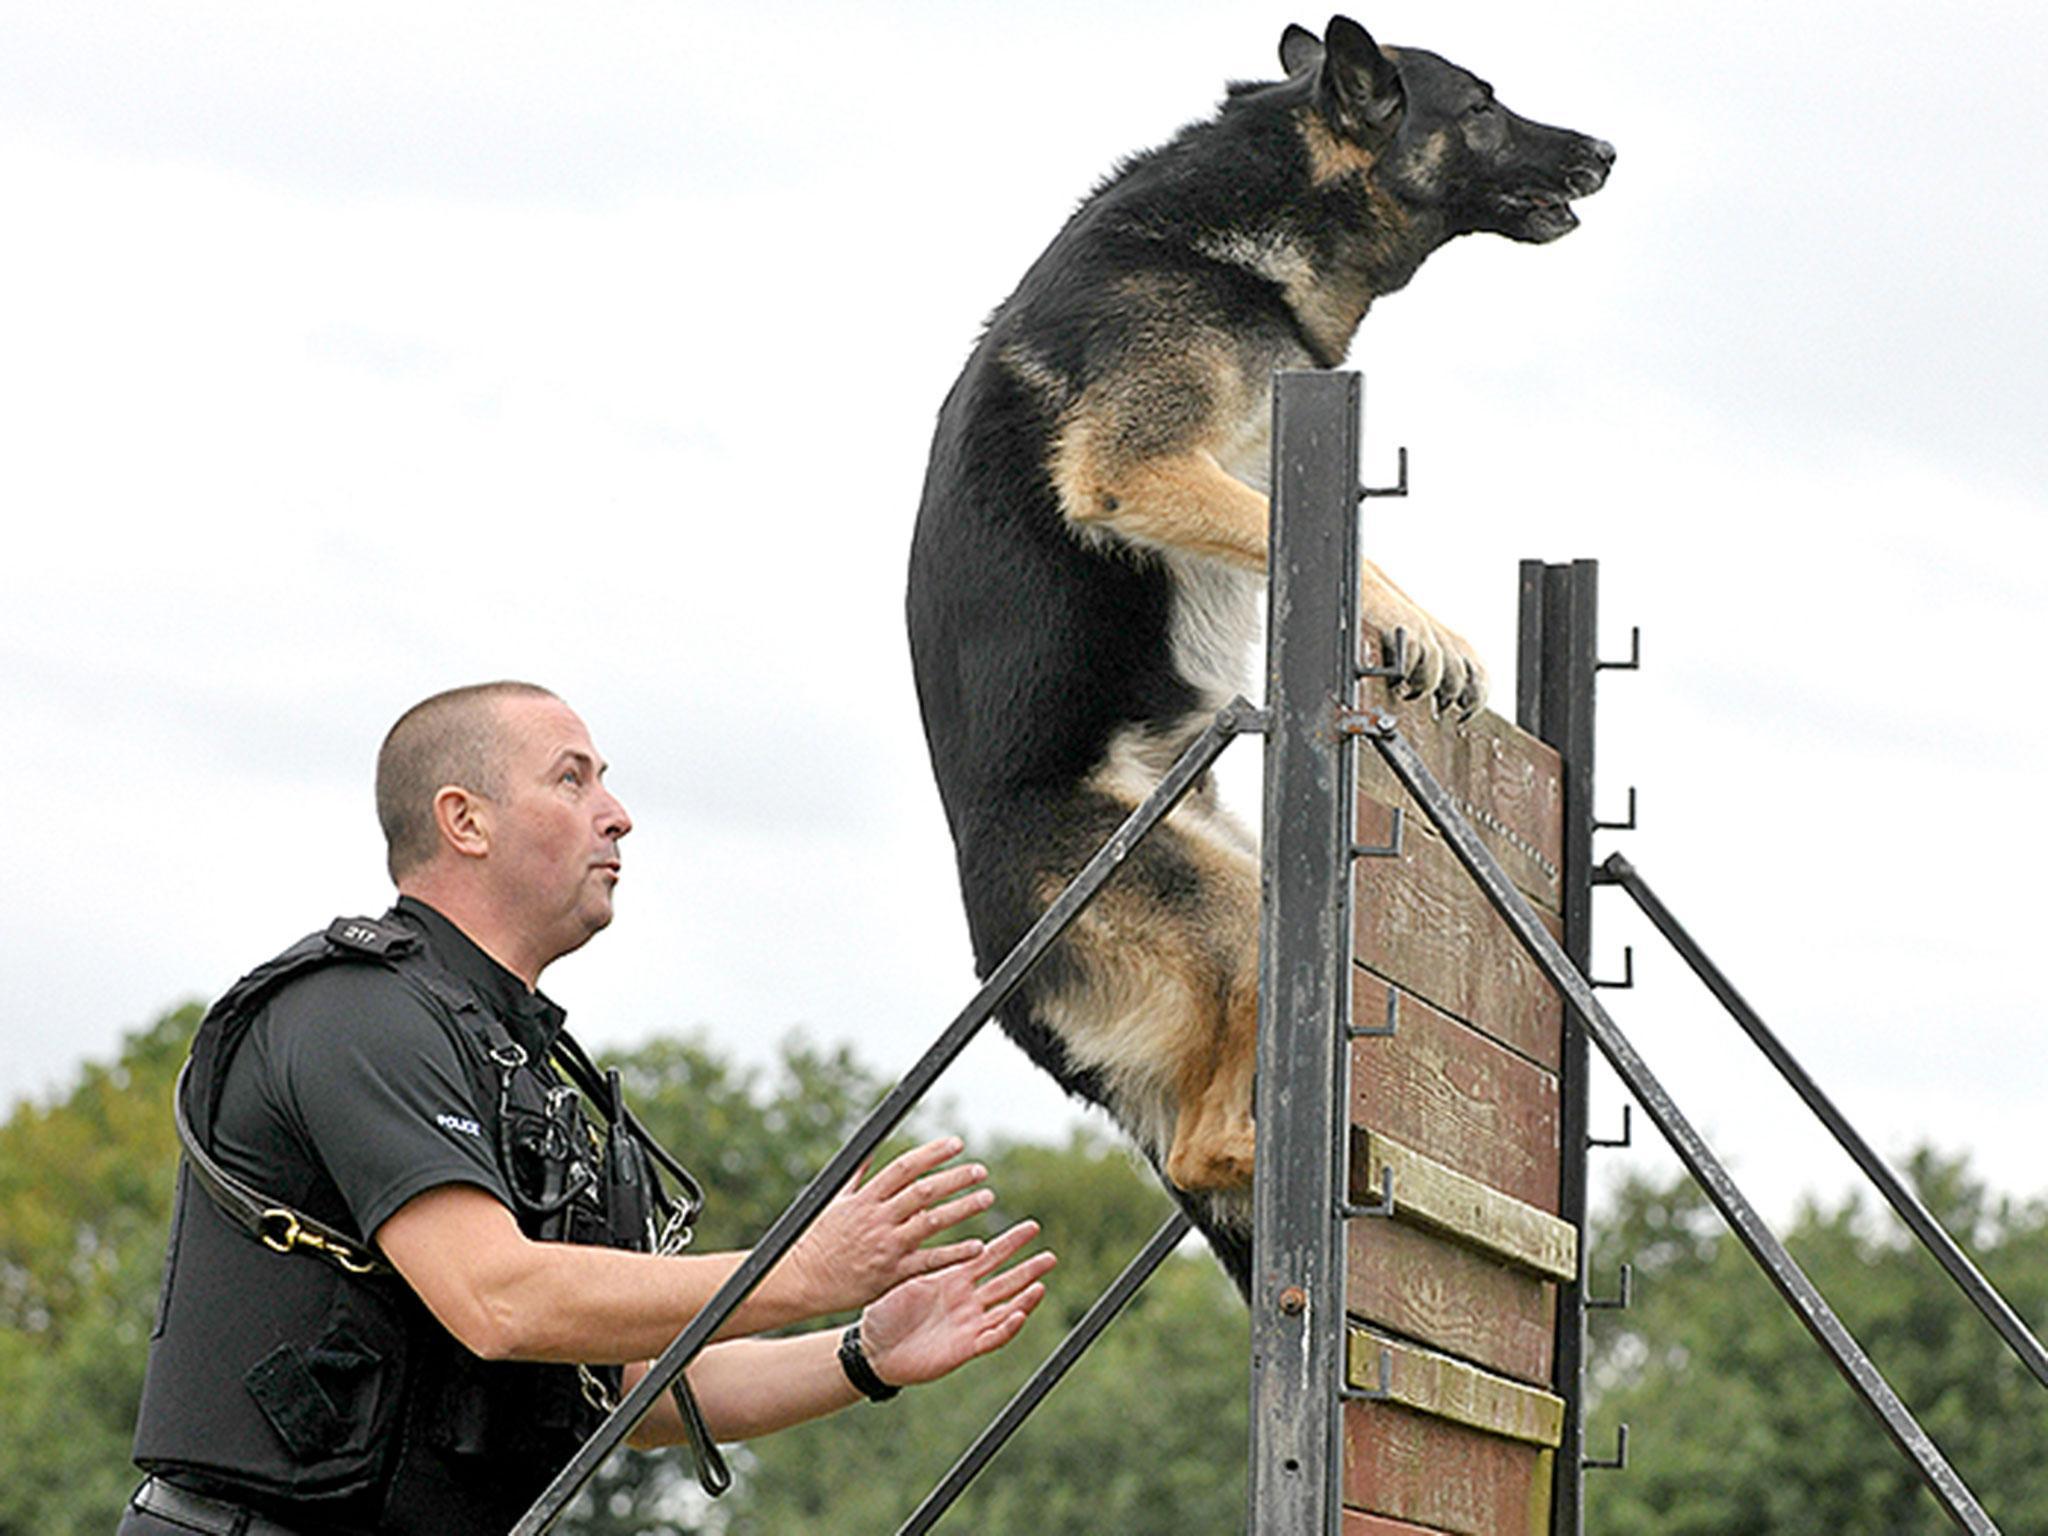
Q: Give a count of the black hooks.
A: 12